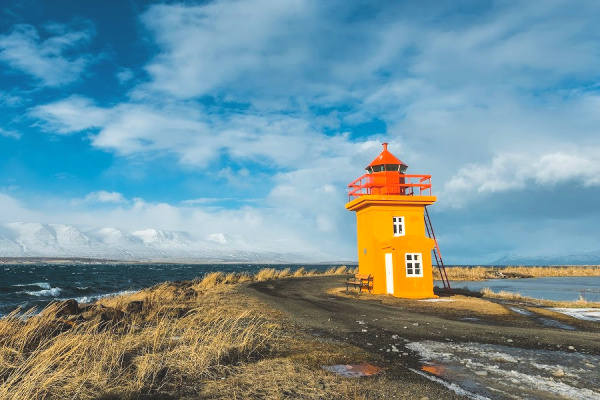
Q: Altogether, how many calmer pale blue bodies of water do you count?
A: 1